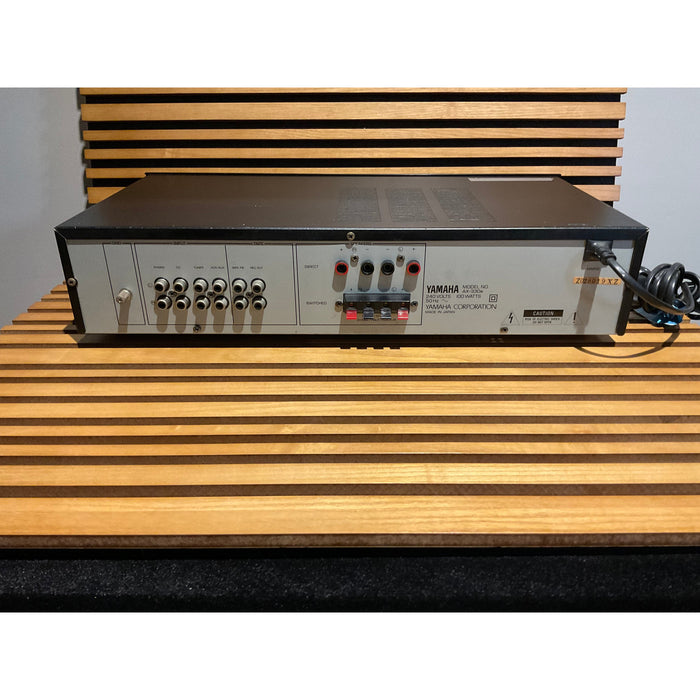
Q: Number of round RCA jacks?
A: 12